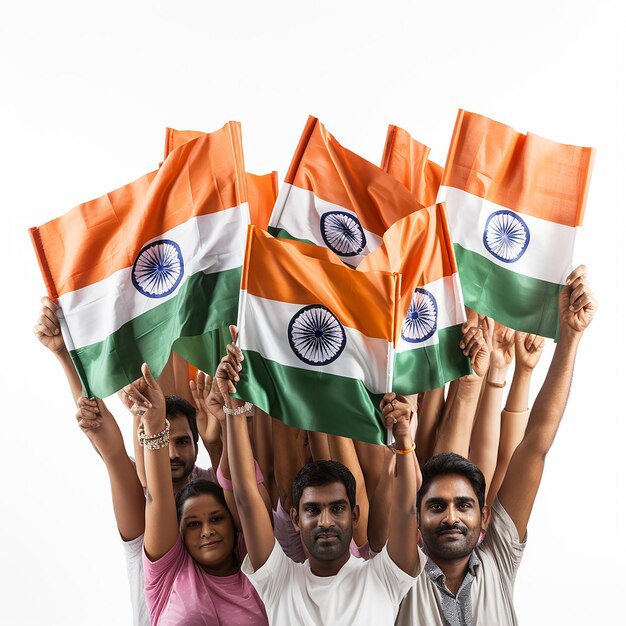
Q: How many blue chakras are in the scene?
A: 5